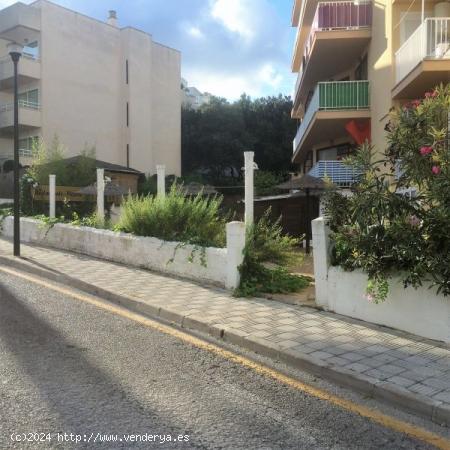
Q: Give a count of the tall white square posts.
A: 4